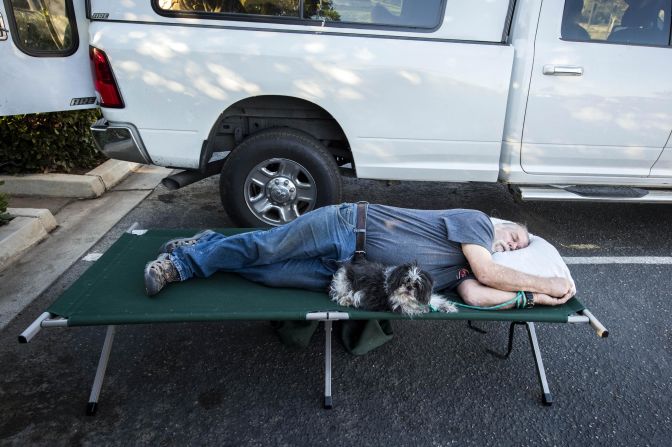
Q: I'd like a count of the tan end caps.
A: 0